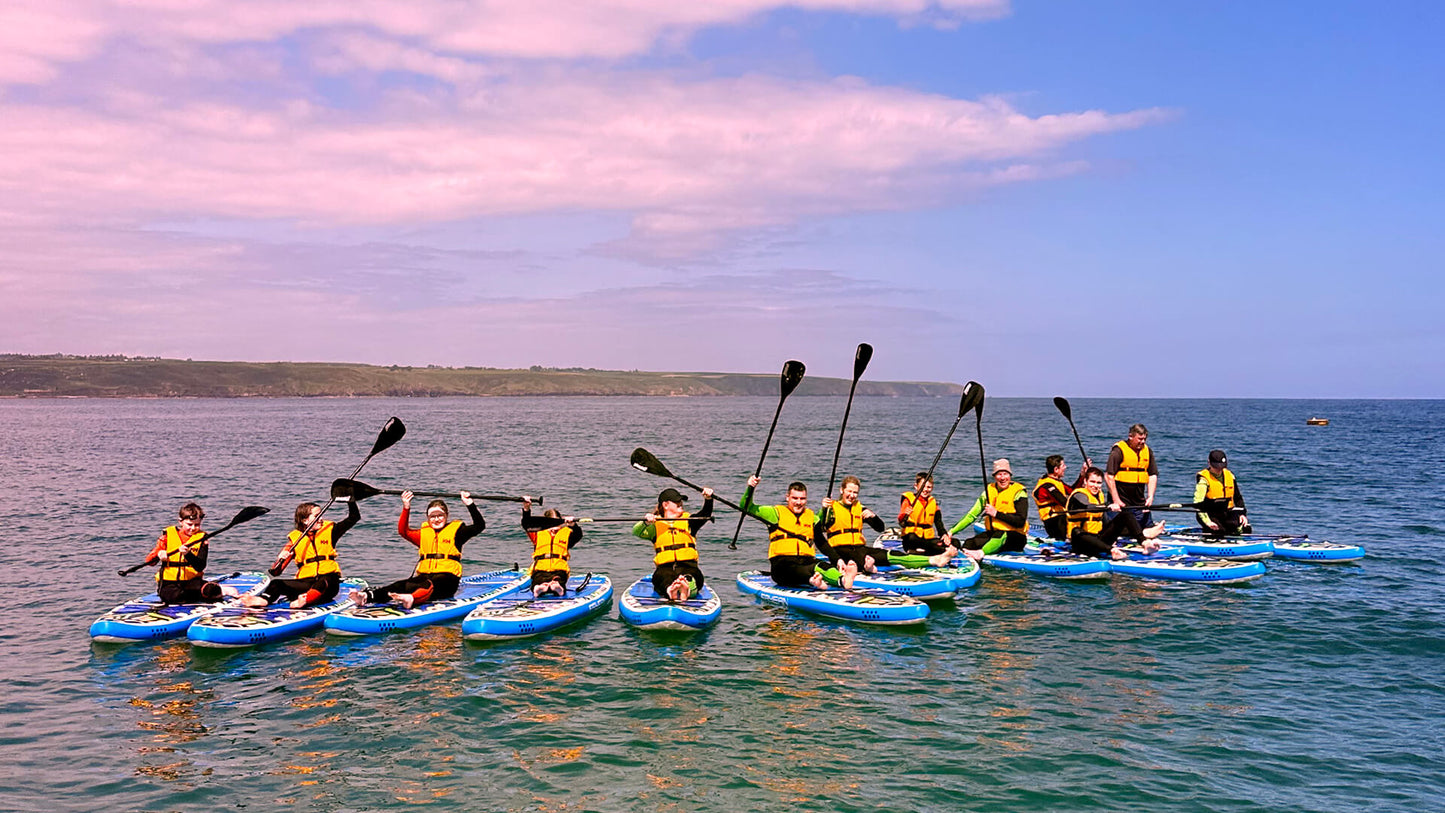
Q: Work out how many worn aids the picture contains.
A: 13